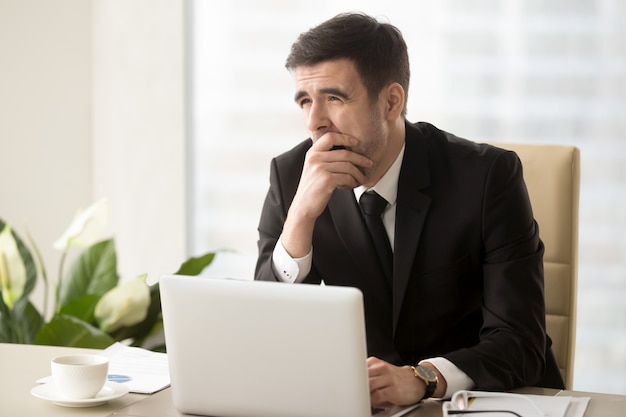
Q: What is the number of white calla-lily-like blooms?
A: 3